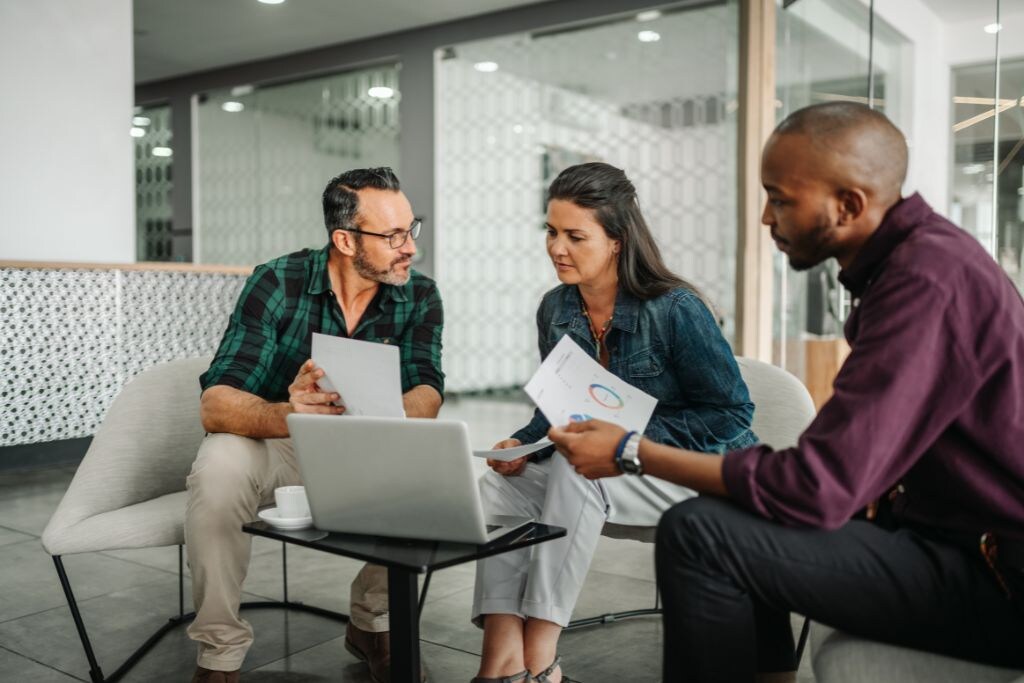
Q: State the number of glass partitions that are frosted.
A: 3